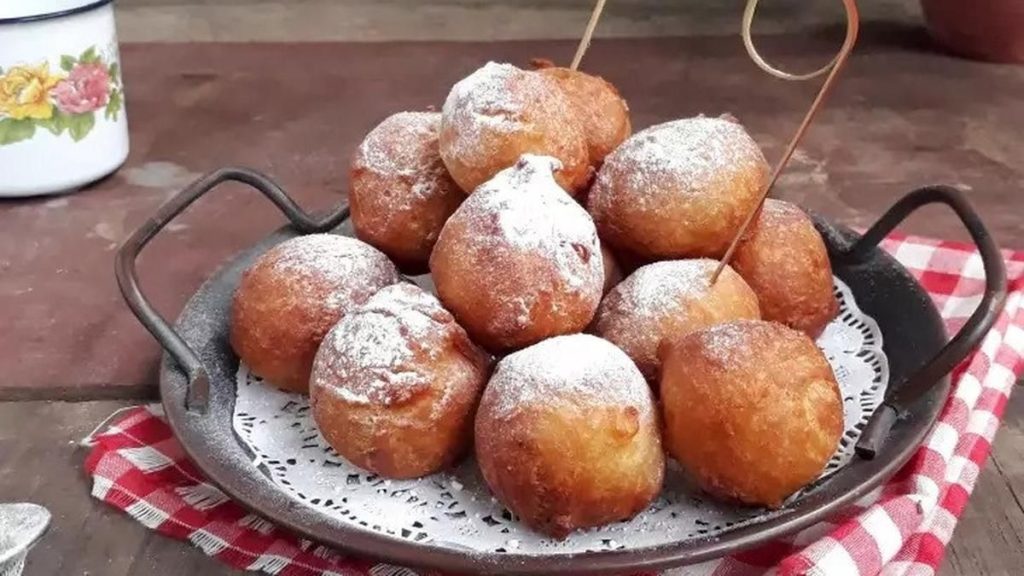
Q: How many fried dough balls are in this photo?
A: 11